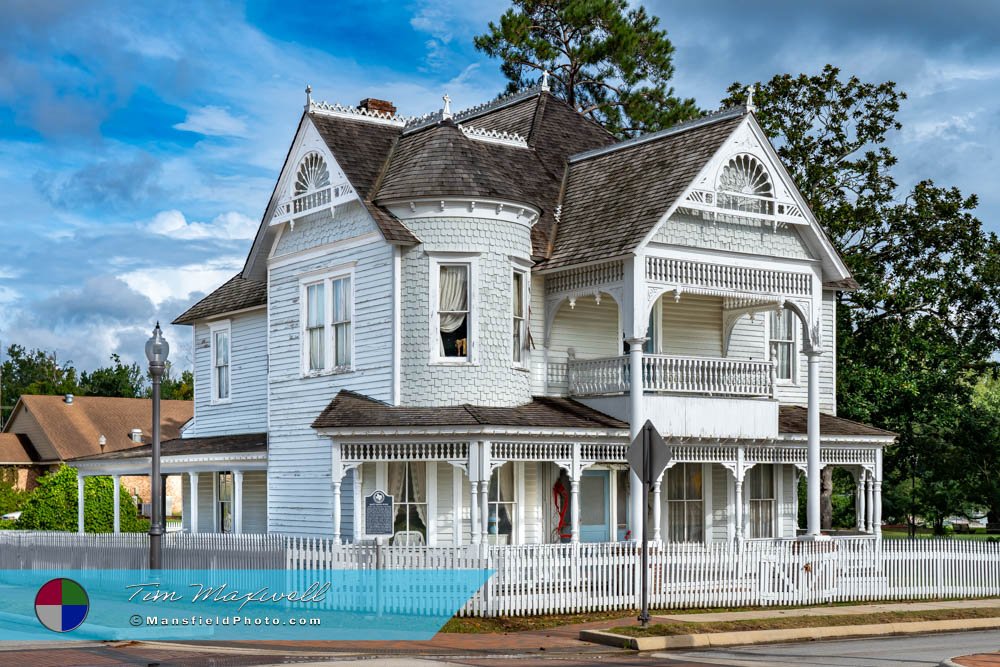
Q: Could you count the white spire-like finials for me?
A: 4